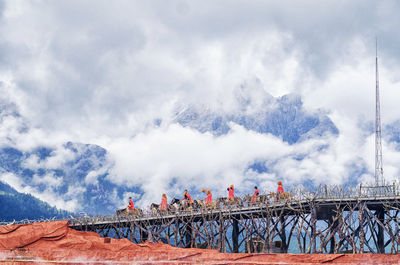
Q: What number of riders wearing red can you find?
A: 7